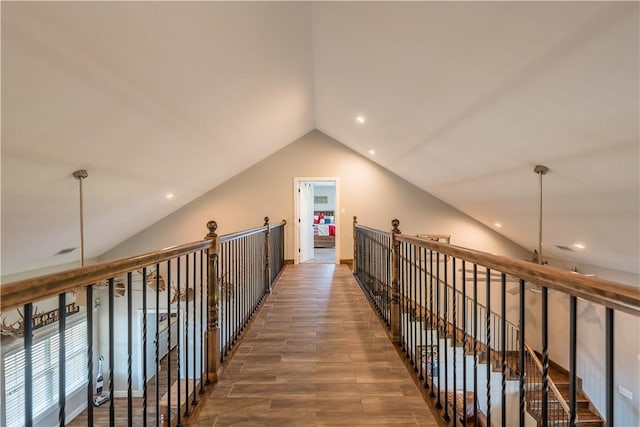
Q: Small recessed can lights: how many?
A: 5